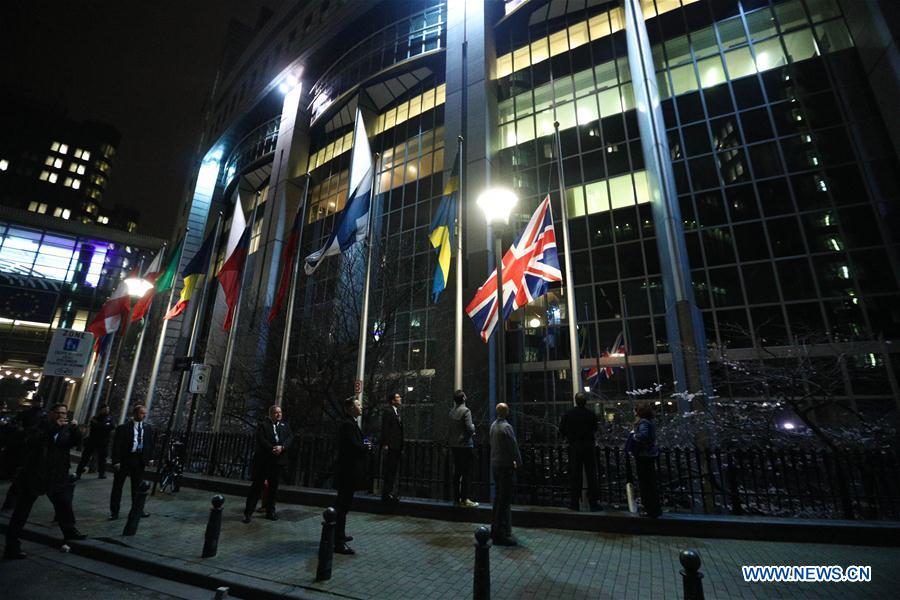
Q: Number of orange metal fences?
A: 0